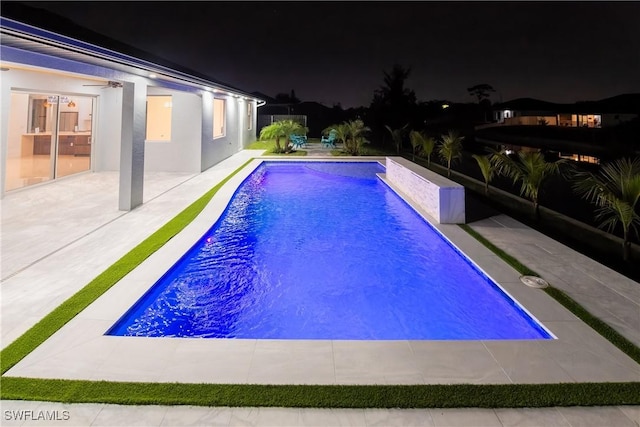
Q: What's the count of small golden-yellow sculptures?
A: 0